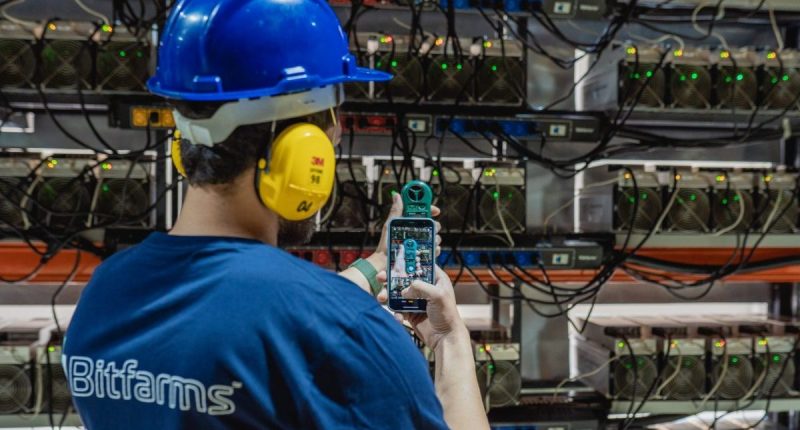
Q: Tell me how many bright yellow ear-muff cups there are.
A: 2